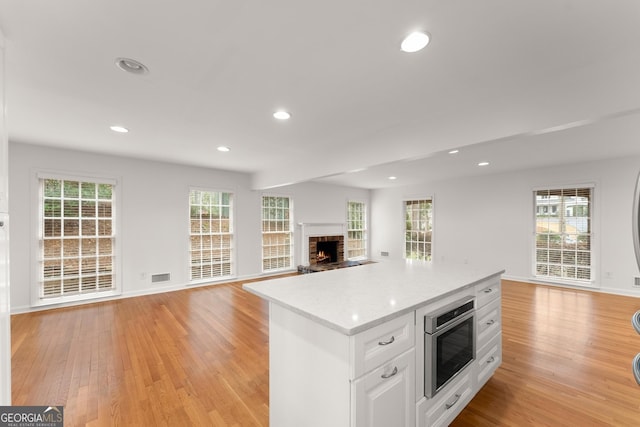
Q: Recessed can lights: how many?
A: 8